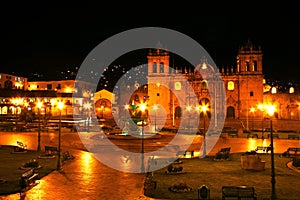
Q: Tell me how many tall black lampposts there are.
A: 5